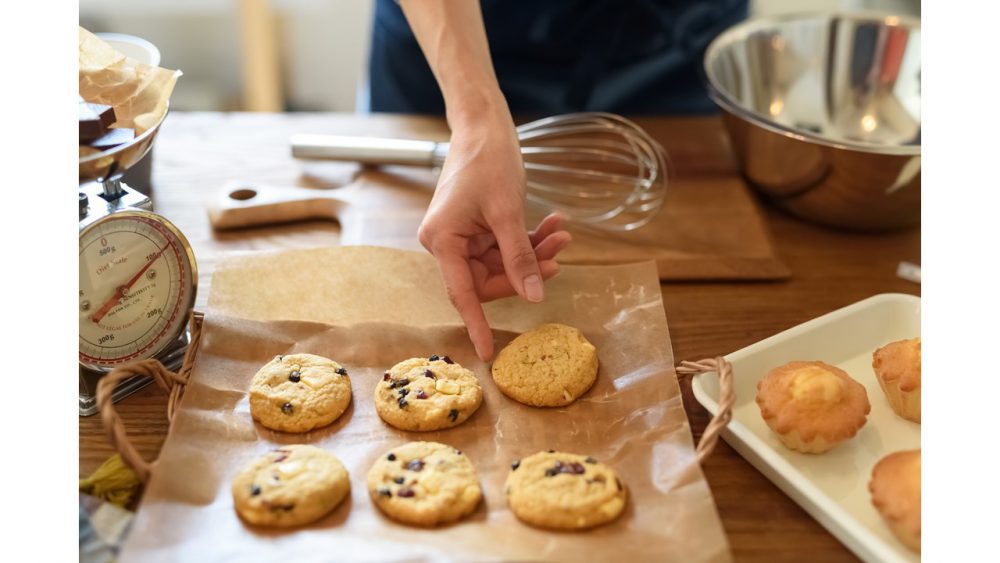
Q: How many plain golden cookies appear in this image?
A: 1